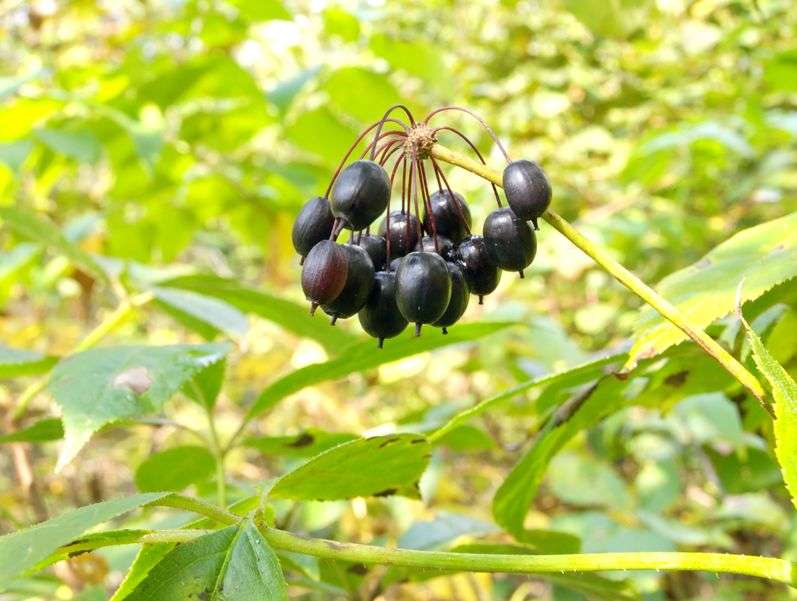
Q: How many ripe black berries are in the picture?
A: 14